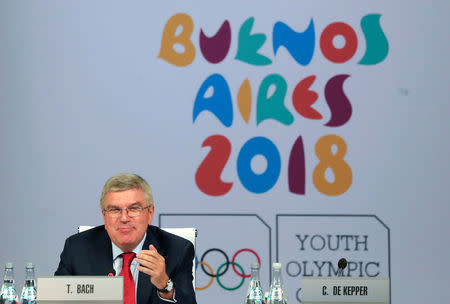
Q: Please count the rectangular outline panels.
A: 2